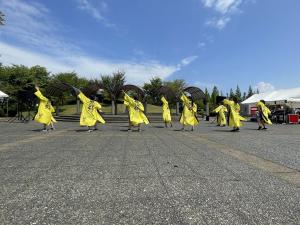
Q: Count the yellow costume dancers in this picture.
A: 8